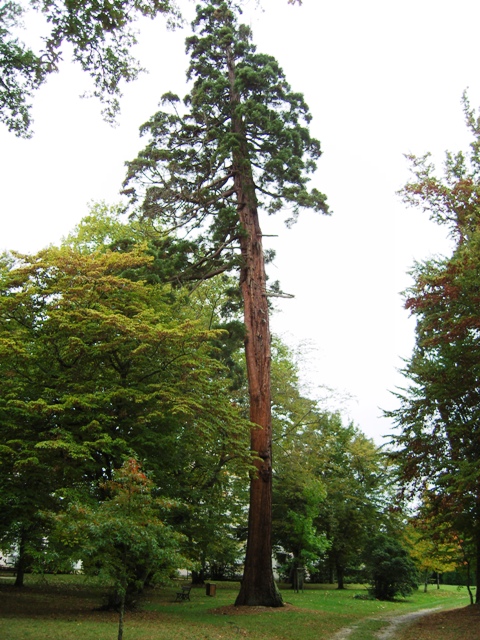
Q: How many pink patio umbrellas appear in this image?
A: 0